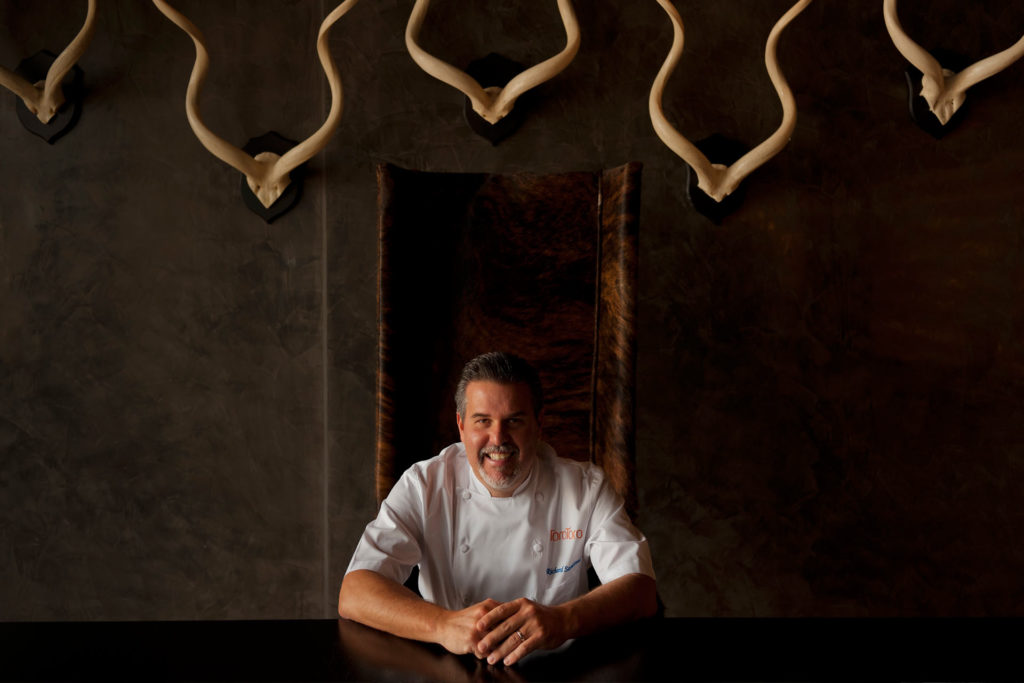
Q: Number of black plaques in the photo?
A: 5